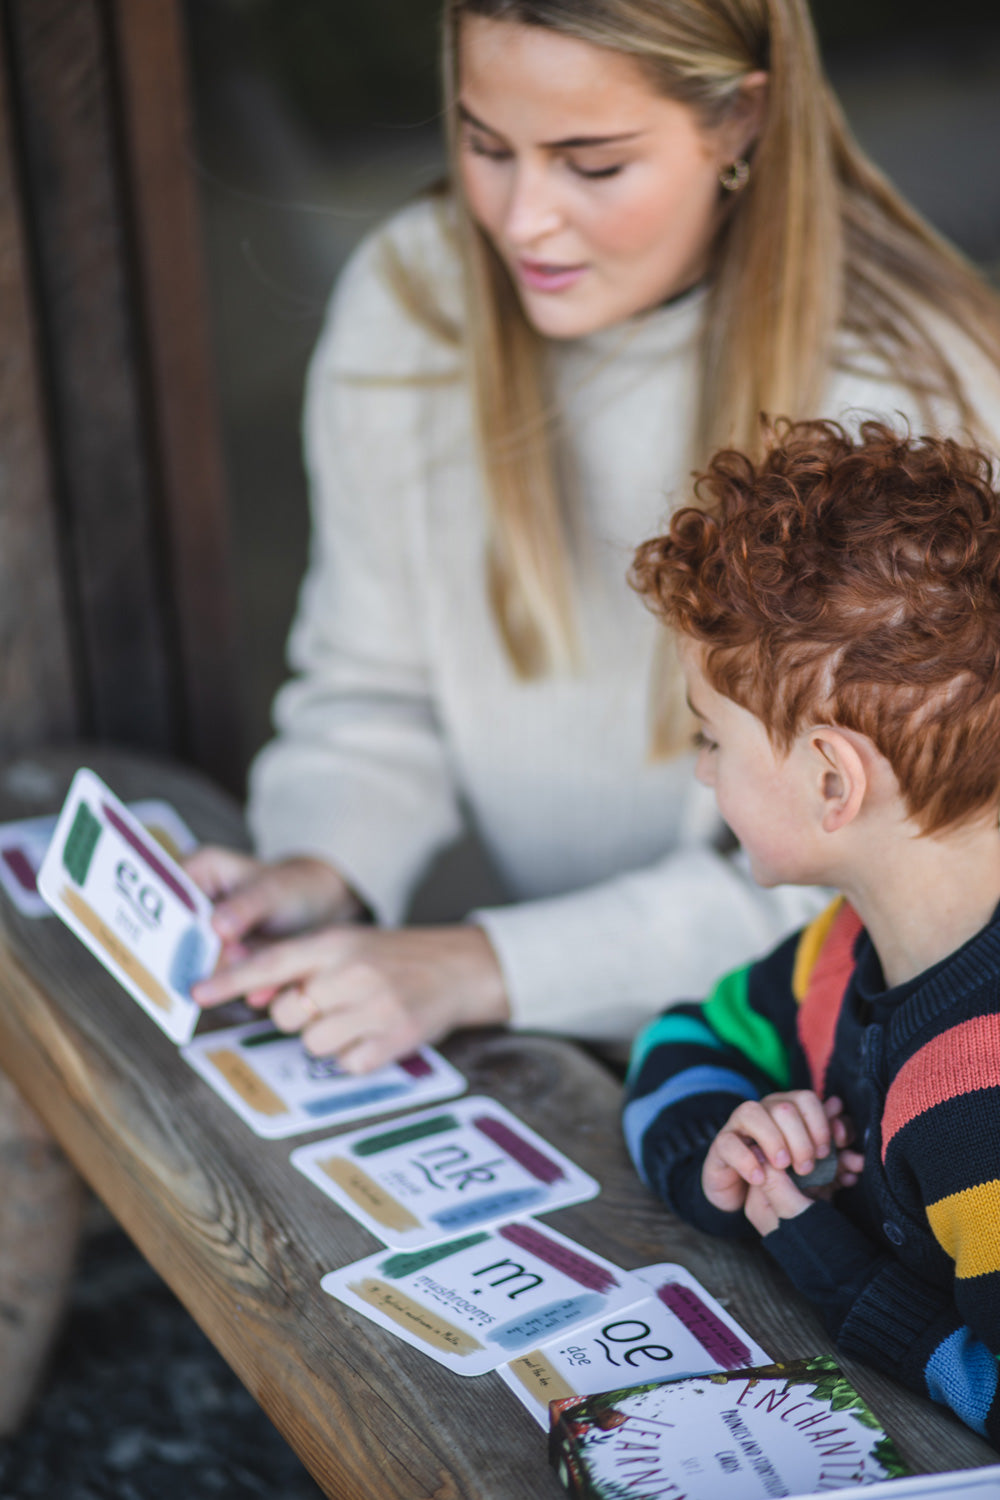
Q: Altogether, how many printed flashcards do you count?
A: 6